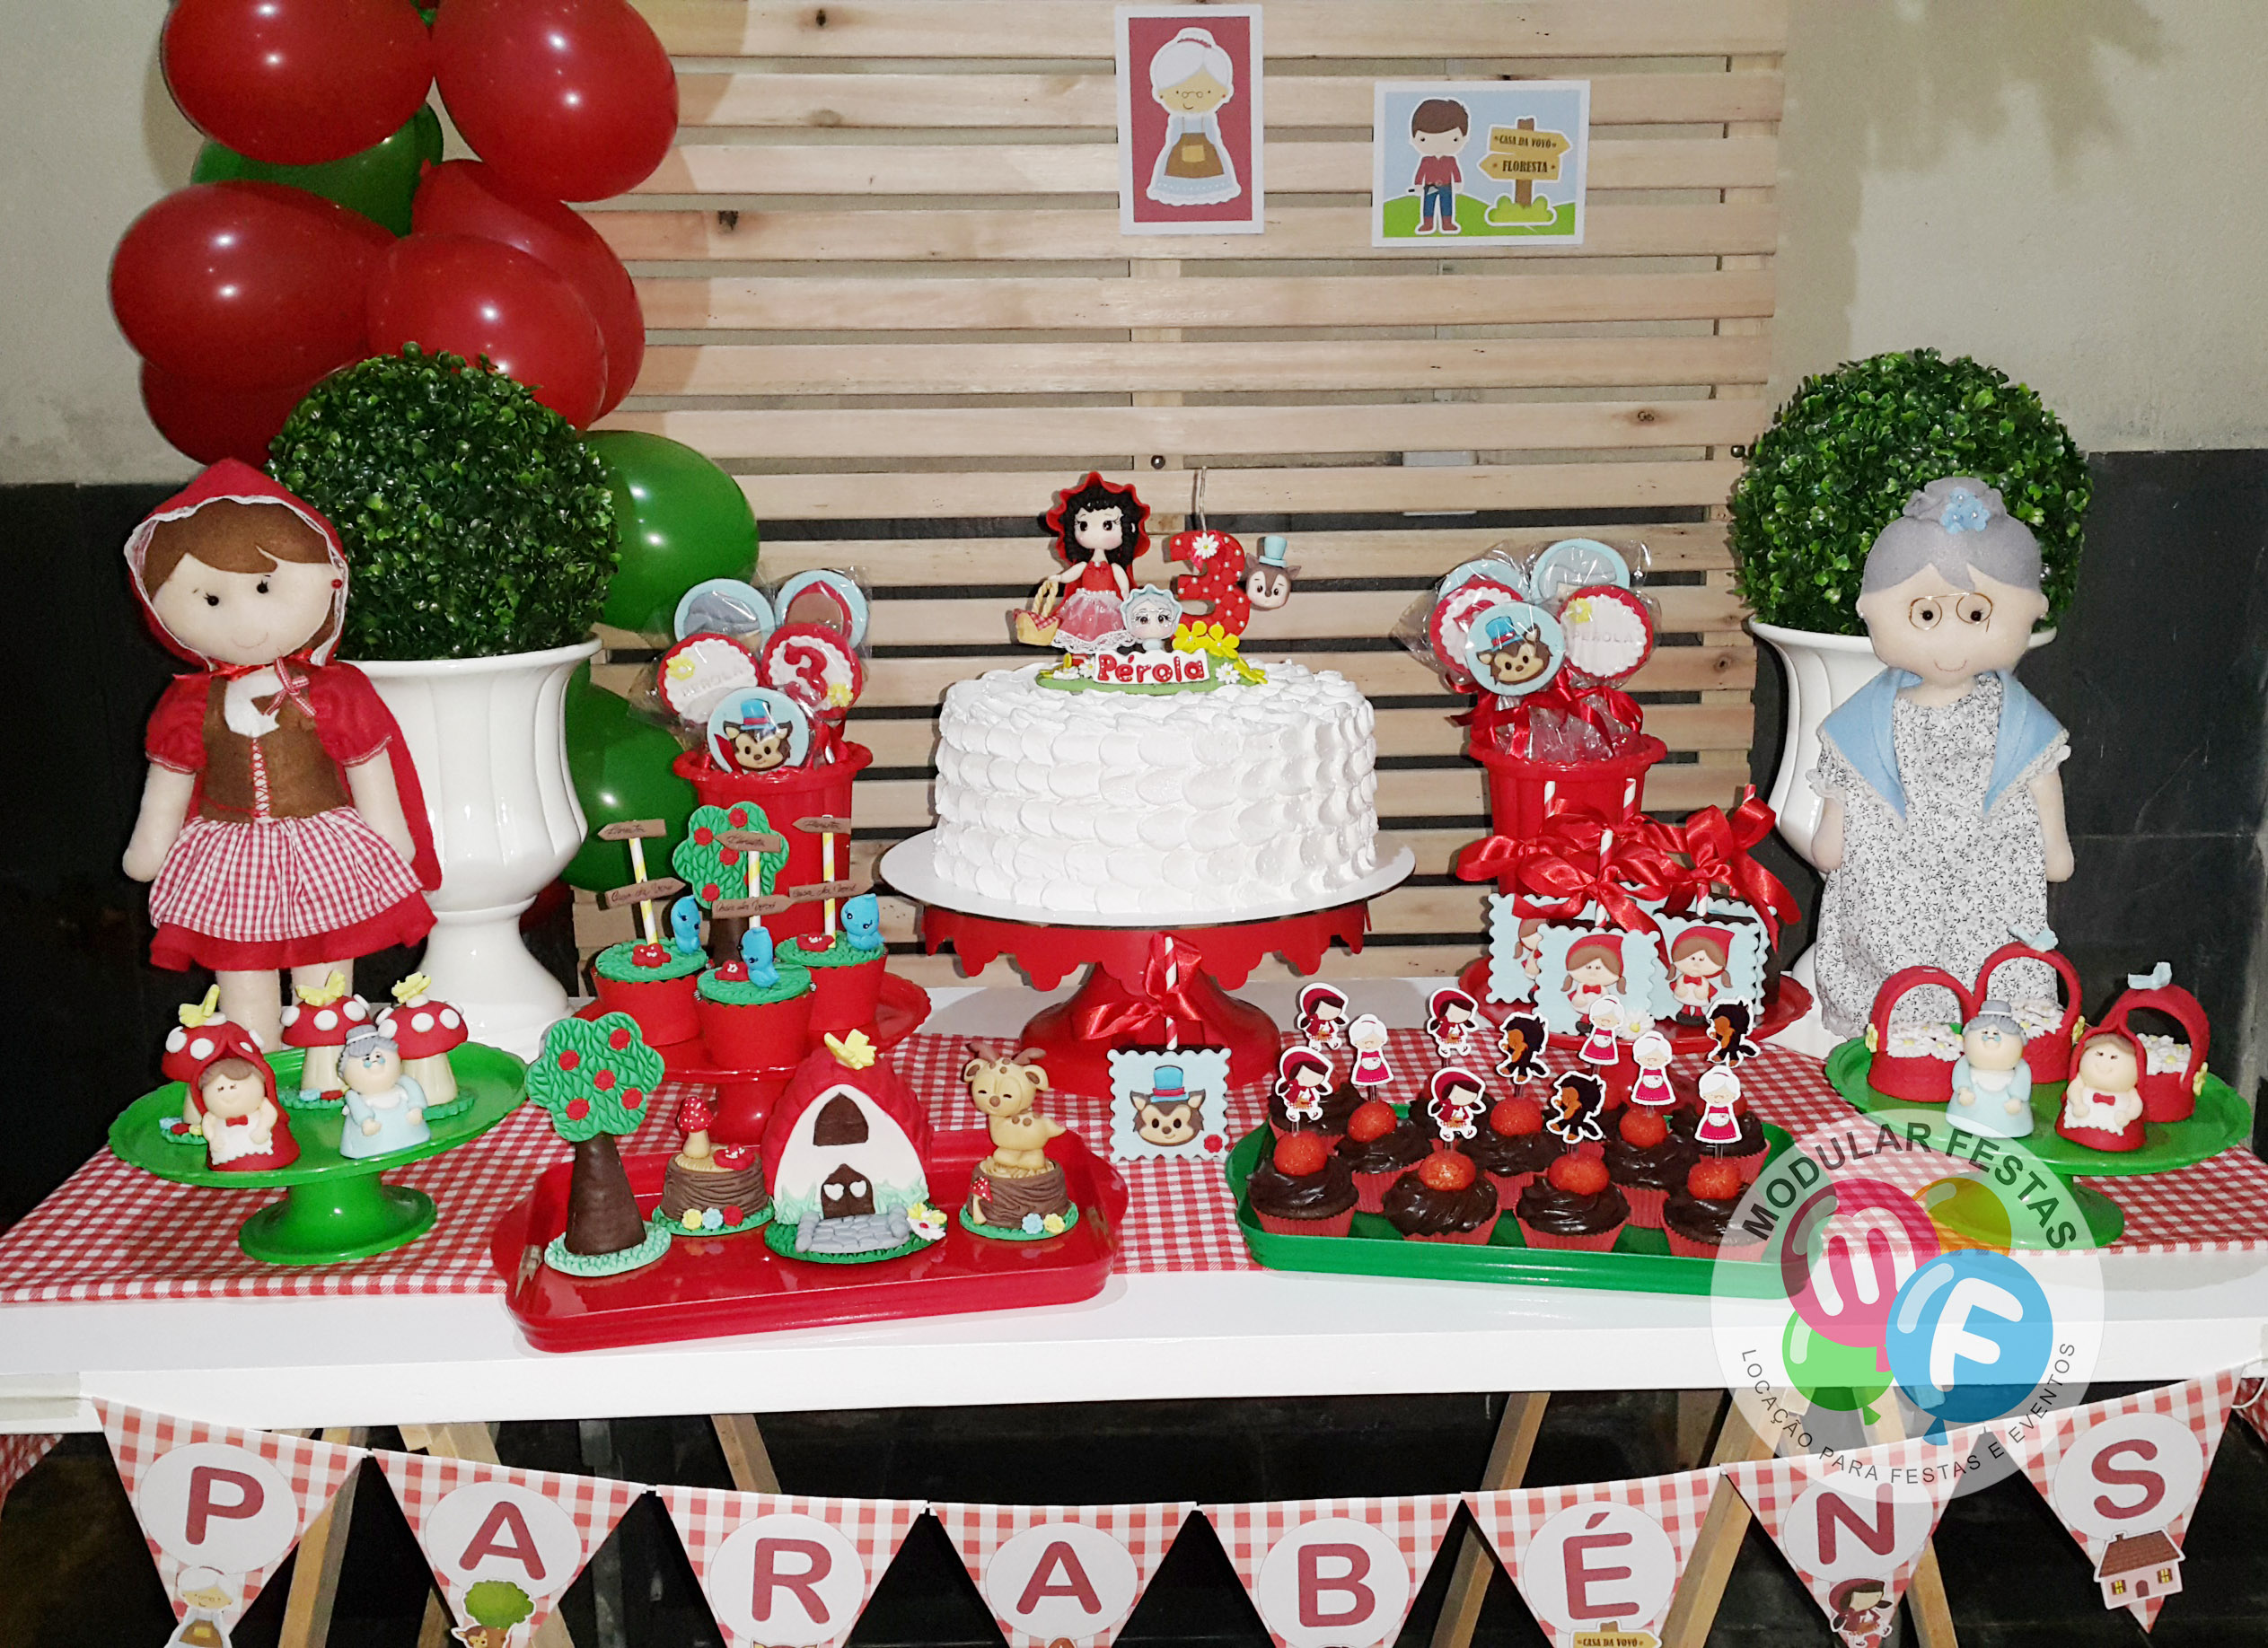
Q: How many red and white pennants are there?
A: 8